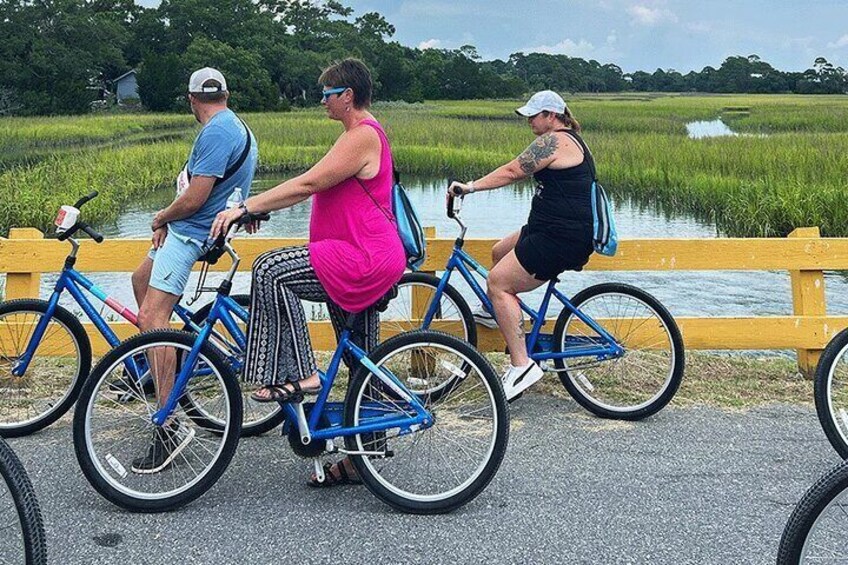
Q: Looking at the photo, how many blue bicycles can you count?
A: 3